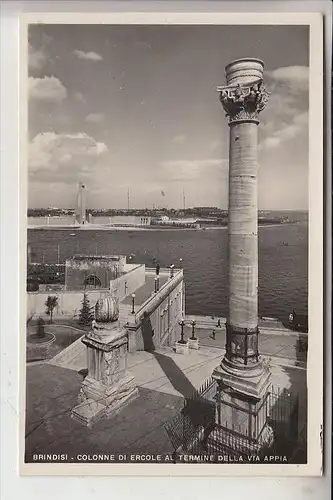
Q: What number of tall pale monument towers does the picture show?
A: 1